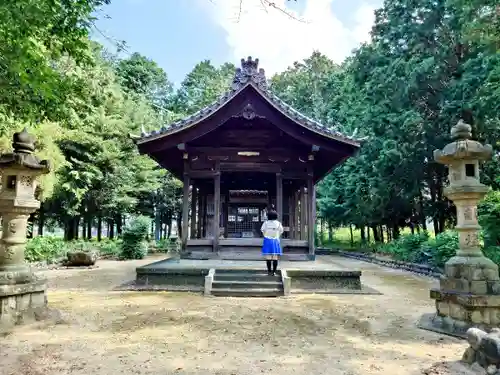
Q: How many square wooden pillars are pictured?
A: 4